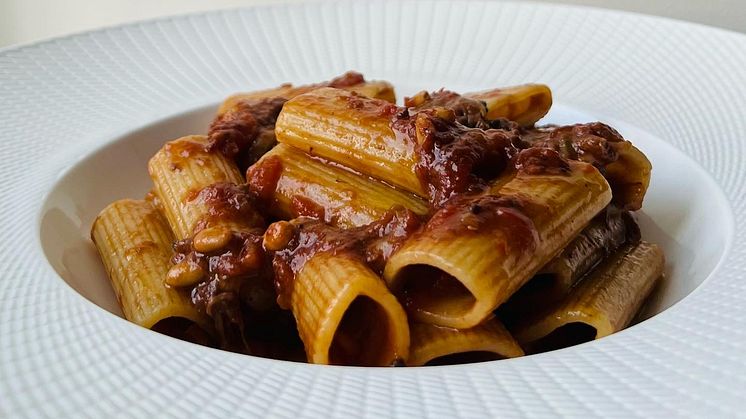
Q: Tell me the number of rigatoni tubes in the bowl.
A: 12